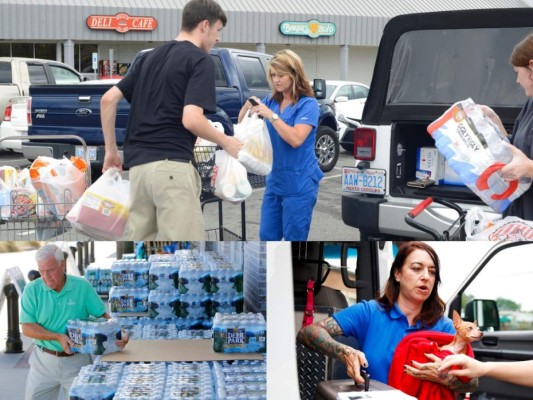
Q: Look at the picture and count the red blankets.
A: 1